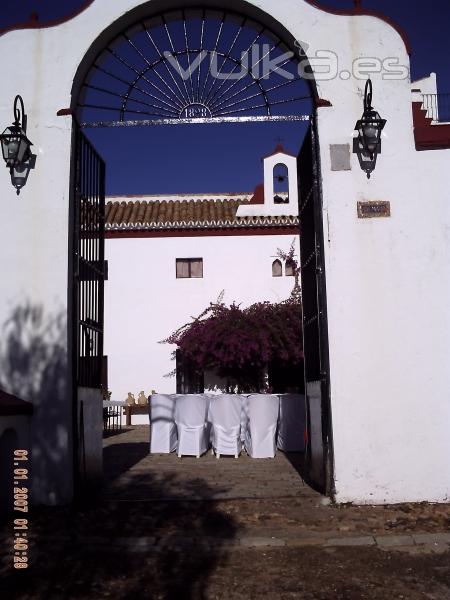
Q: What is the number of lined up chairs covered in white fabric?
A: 5